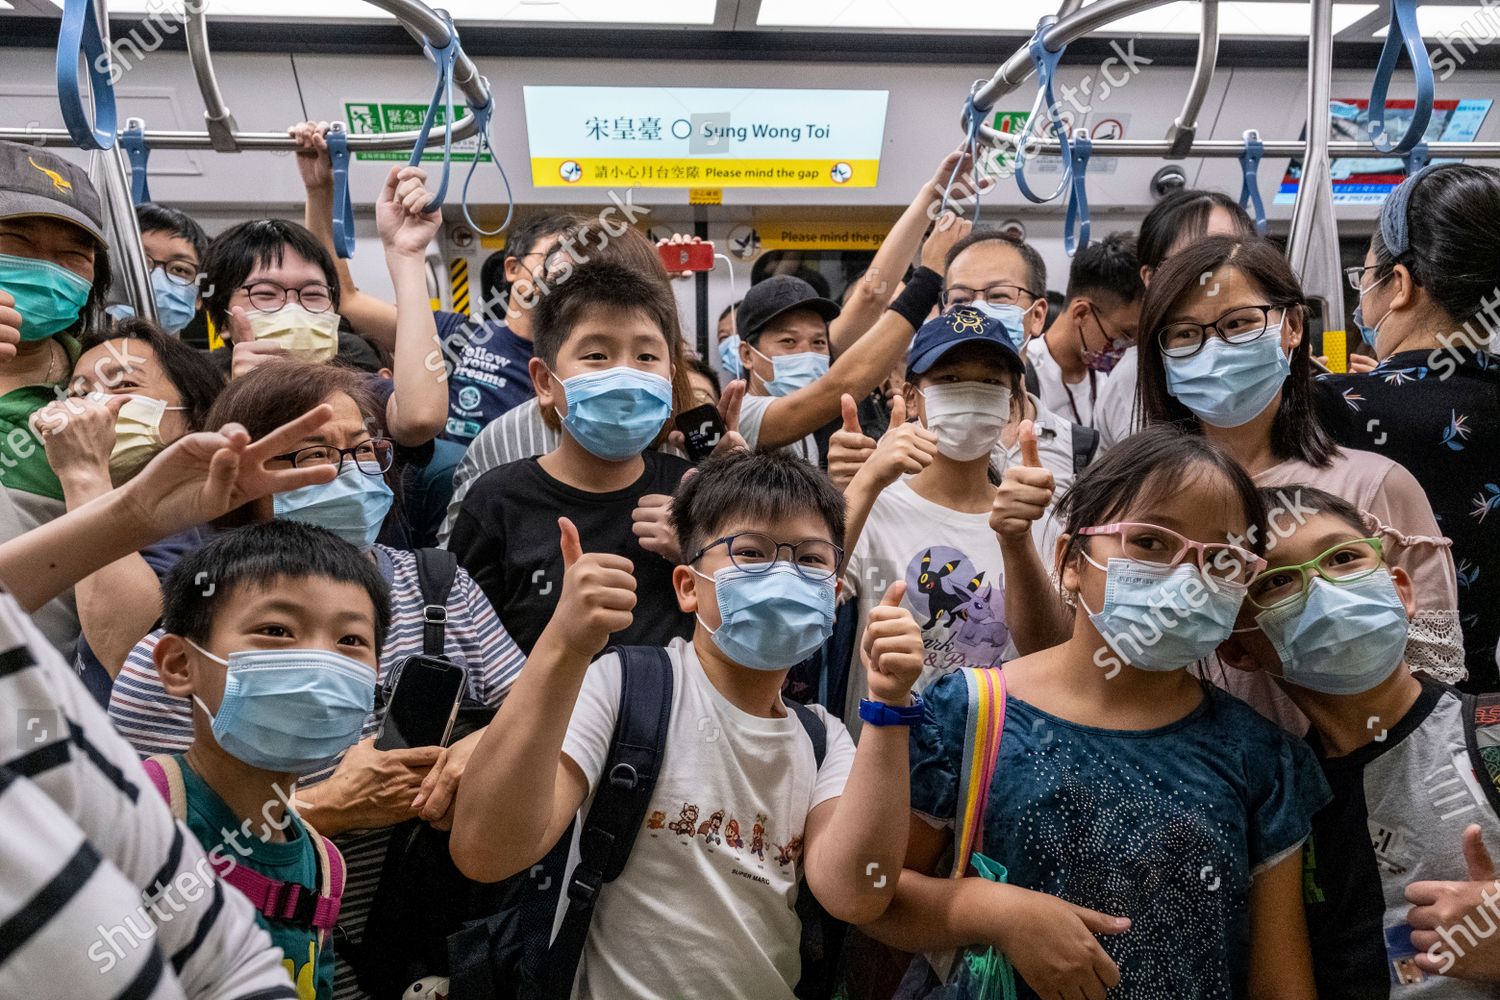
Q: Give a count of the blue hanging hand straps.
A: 11